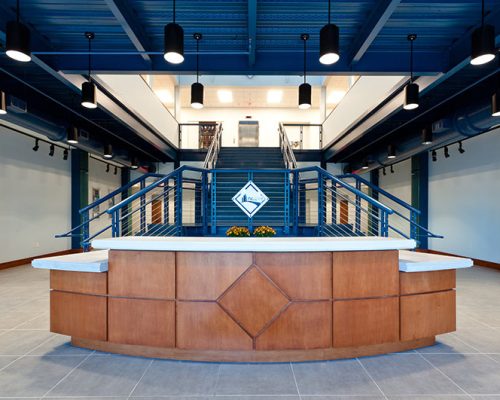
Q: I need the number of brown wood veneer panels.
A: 13